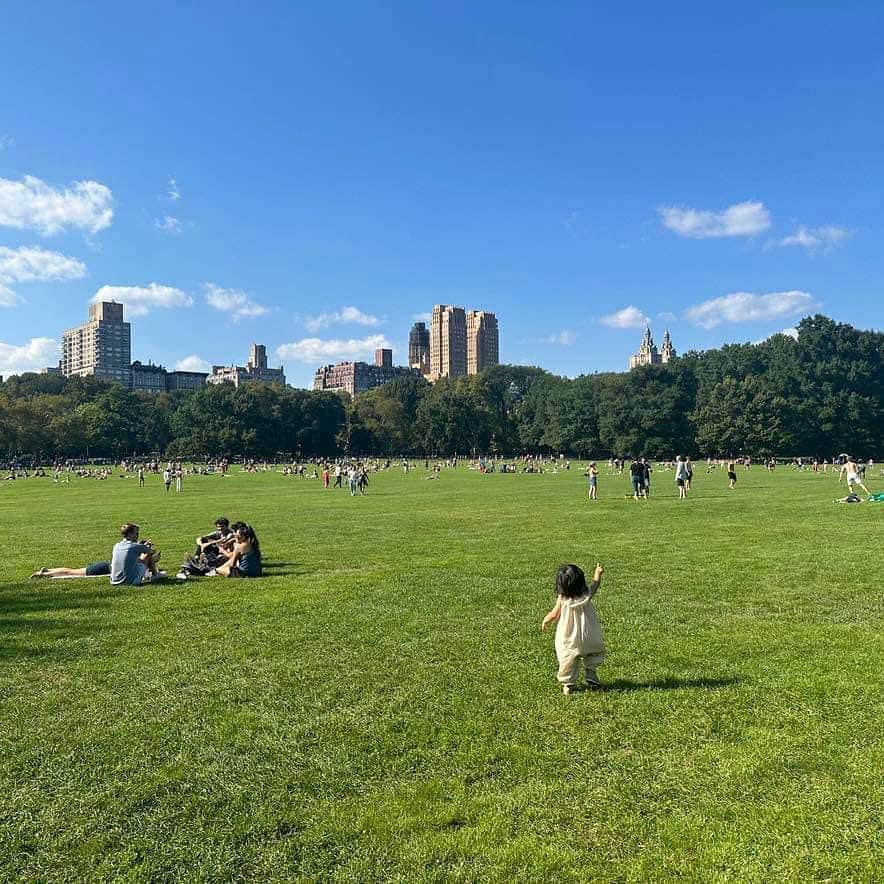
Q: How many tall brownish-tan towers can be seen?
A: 2